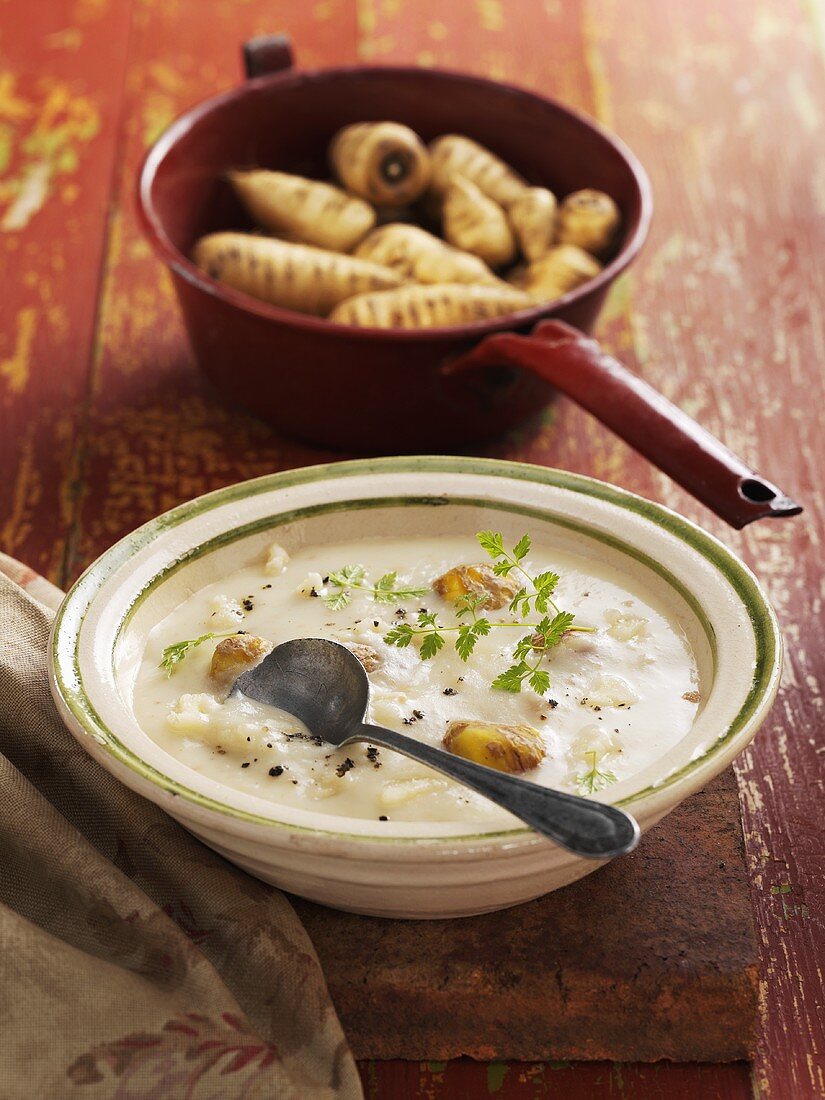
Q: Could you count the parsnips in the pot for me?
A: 10